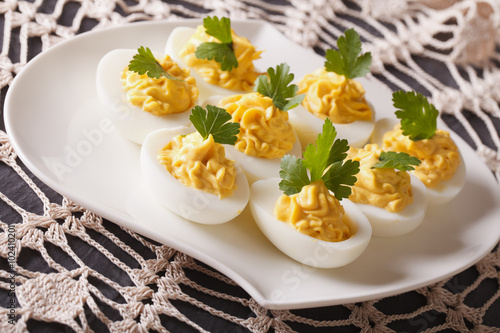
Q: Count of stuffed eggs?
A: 8